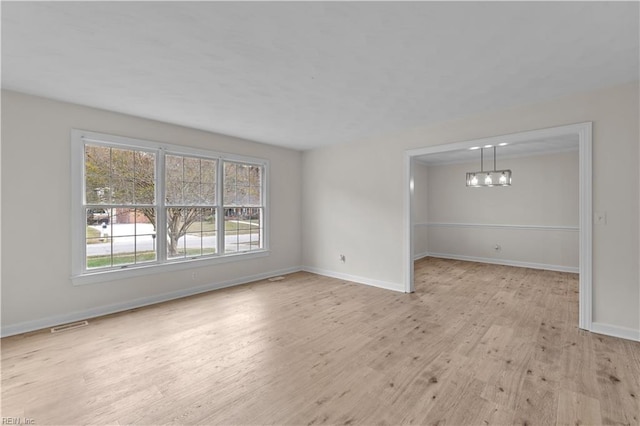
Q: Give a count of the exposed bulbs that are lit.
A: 3